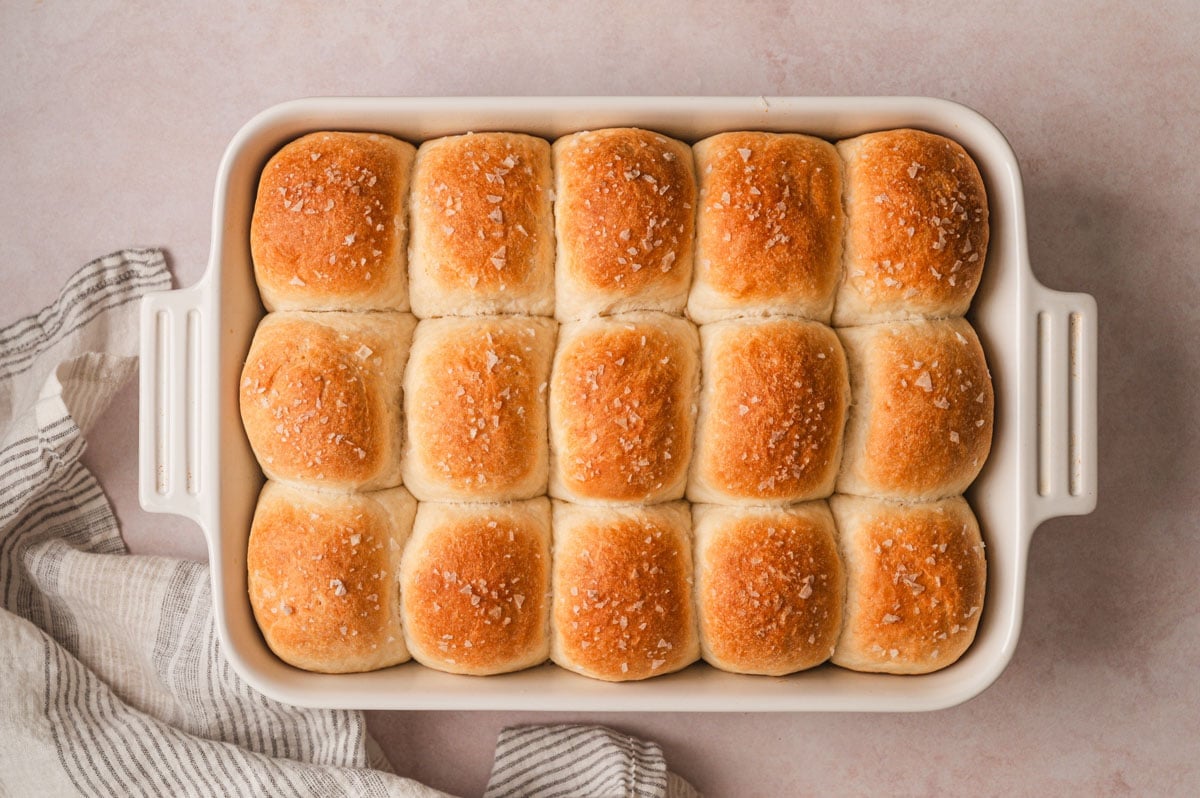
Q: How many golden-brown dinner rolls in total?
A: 15